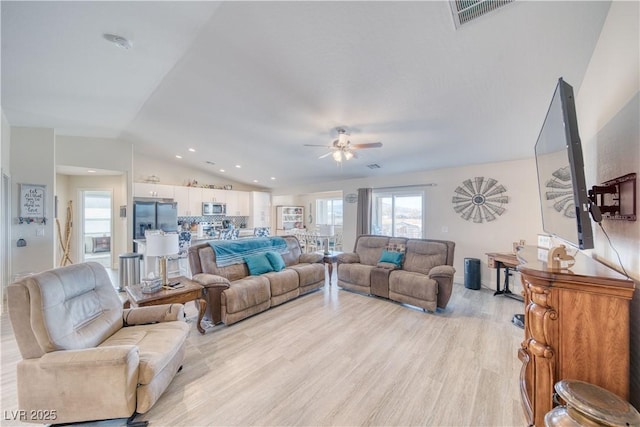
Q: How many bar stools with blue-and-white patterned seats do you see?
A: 3